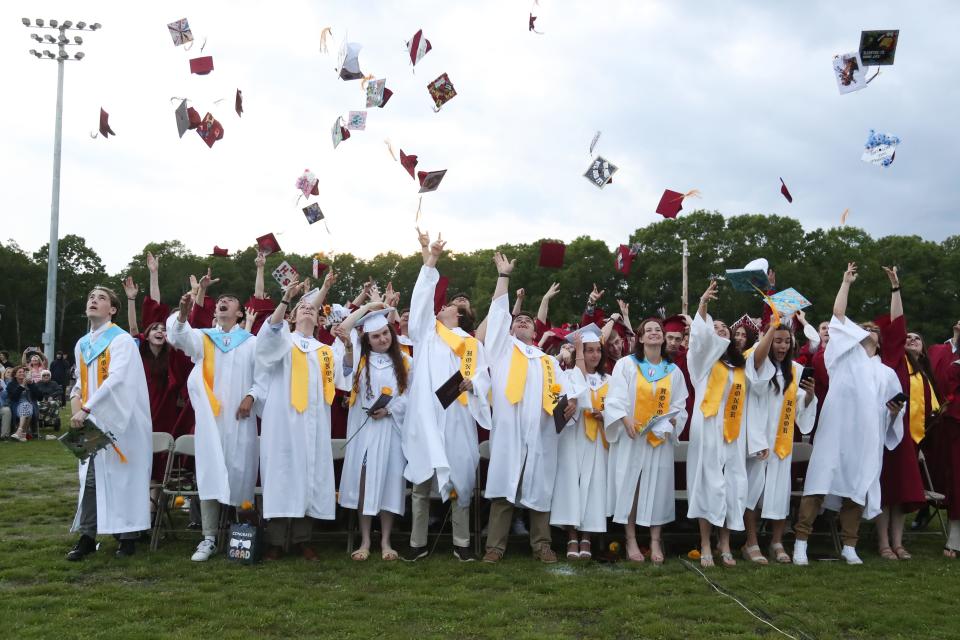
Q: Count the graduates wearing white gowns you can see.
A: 11